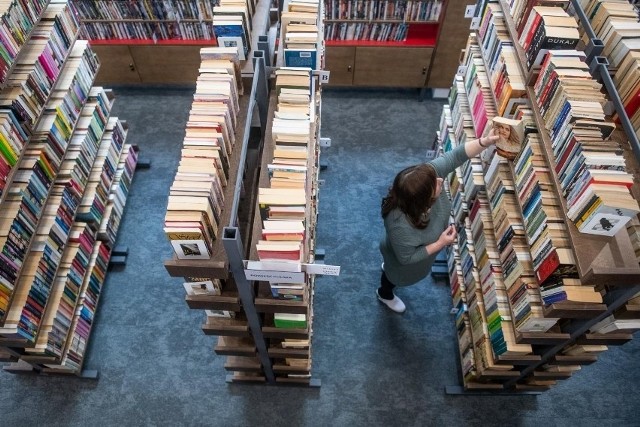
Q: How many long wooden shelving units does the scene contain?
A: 3